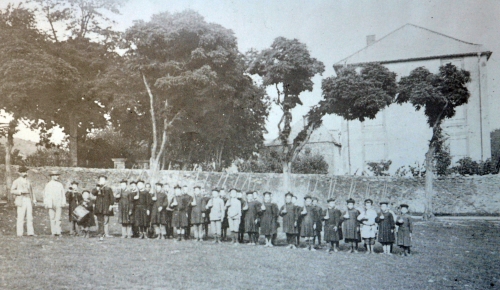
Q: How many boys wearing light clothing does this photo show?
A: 3